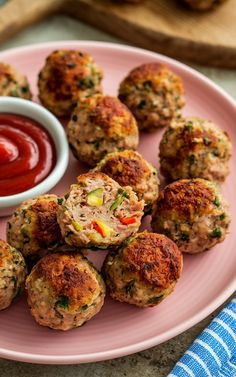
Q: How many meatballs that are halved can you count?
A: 1